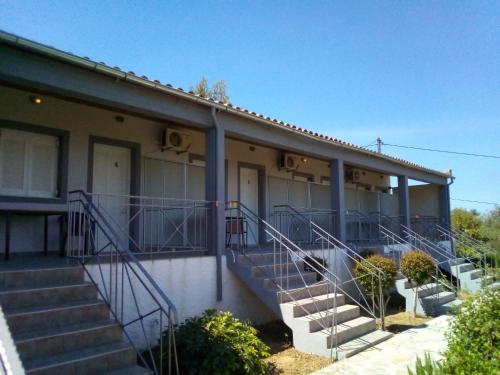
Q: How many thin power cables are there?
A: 2